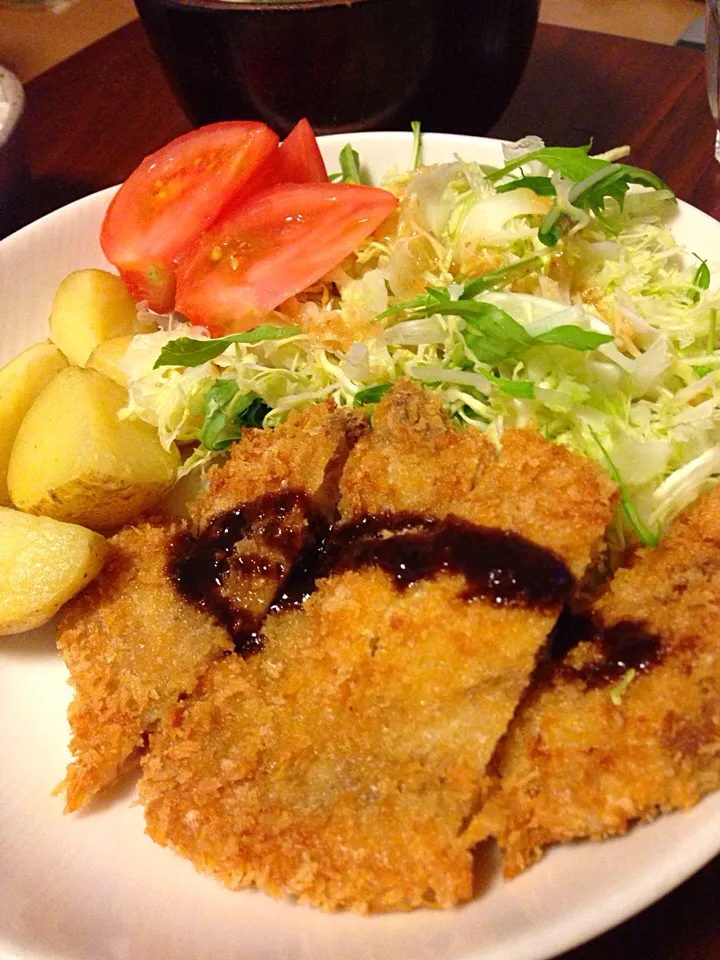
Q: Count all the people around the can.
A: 0